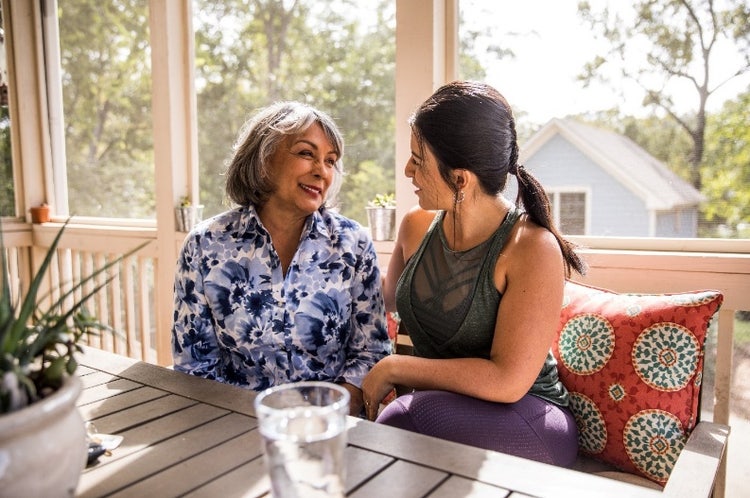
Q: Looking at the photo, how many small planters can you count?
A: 3